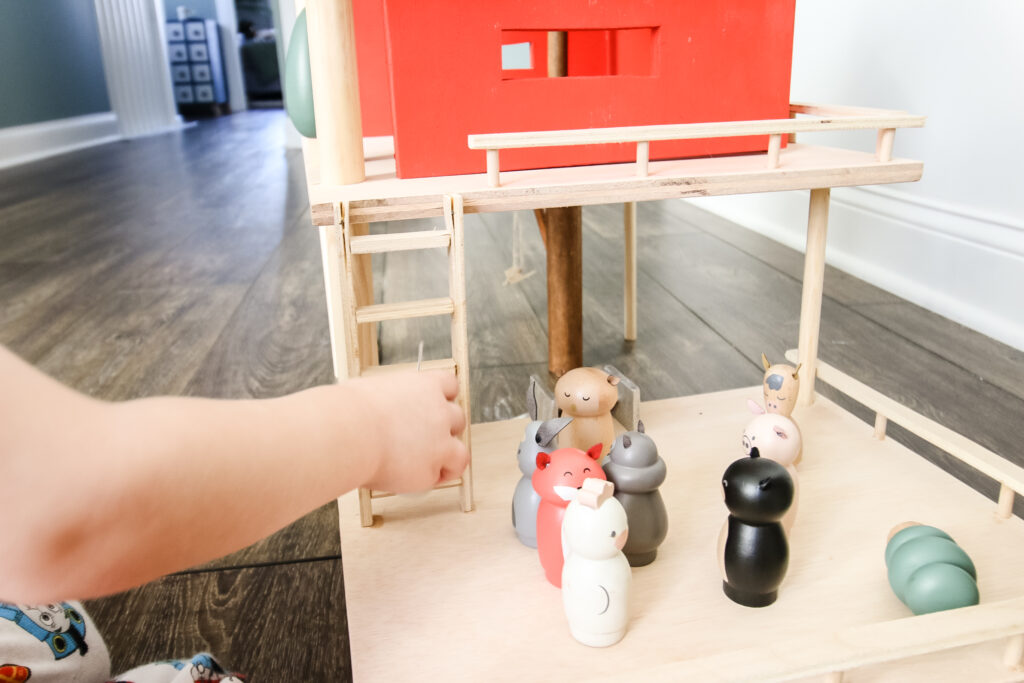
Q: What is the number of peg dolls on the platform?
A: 8